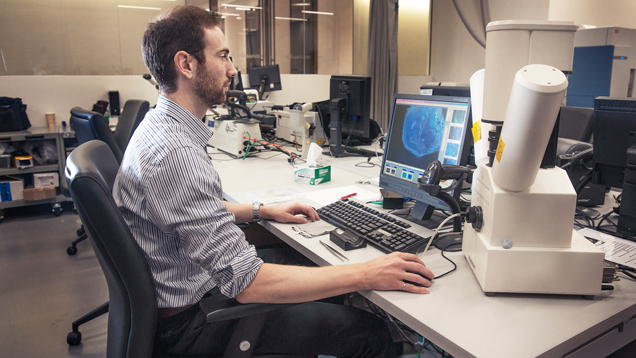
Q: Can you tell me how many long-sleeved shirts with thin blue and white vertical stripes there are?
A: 1